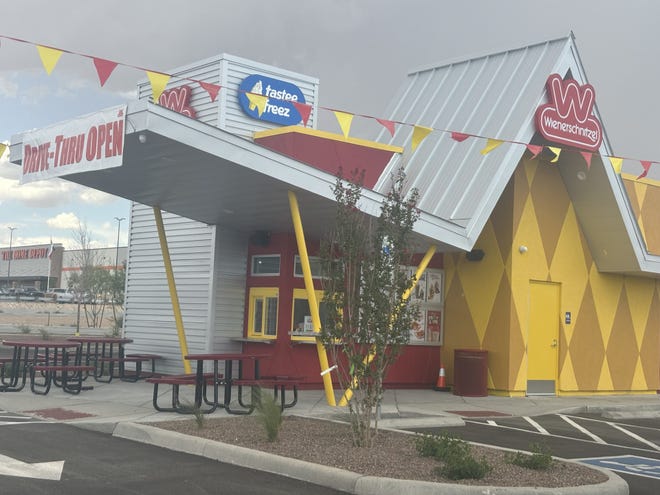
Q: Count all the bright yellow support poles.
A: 3